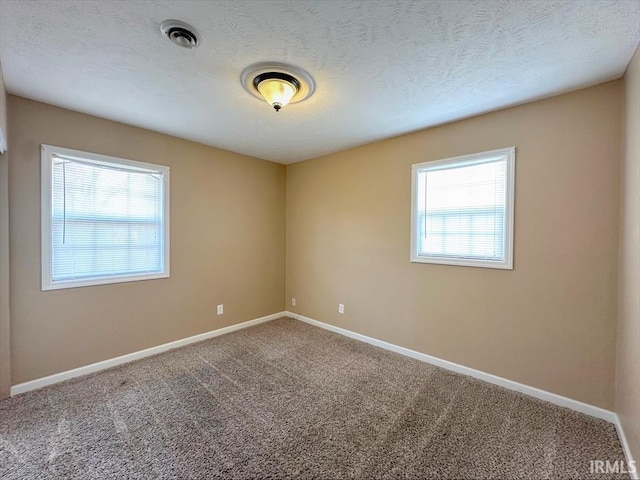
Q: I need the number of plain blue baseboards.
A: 0